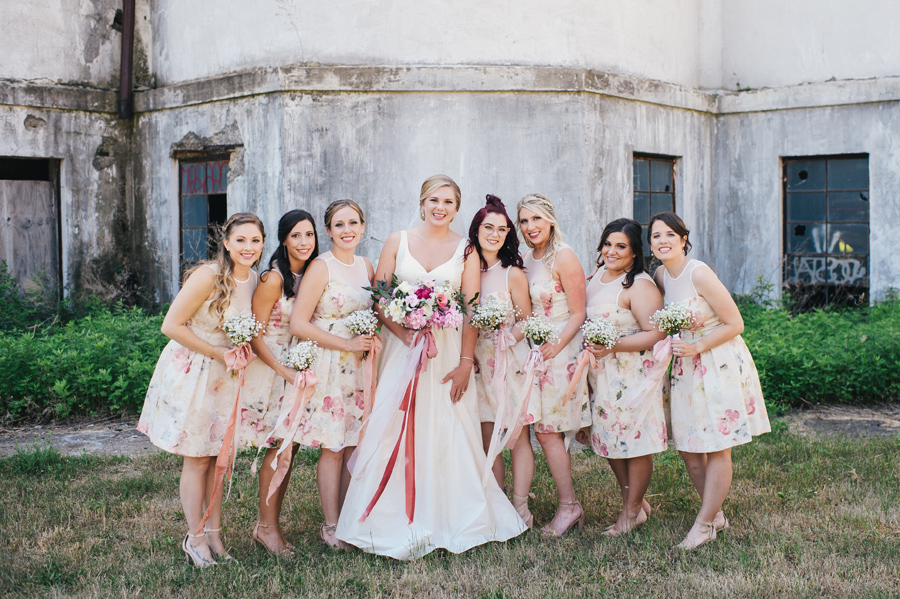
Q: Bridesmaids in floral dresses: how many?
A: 7